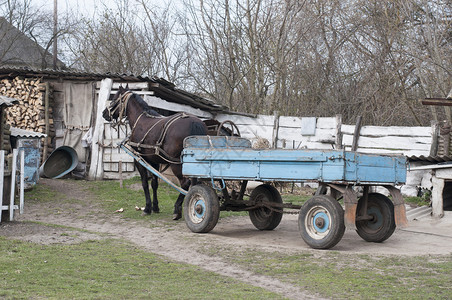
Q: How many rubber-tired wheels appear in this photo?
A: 4